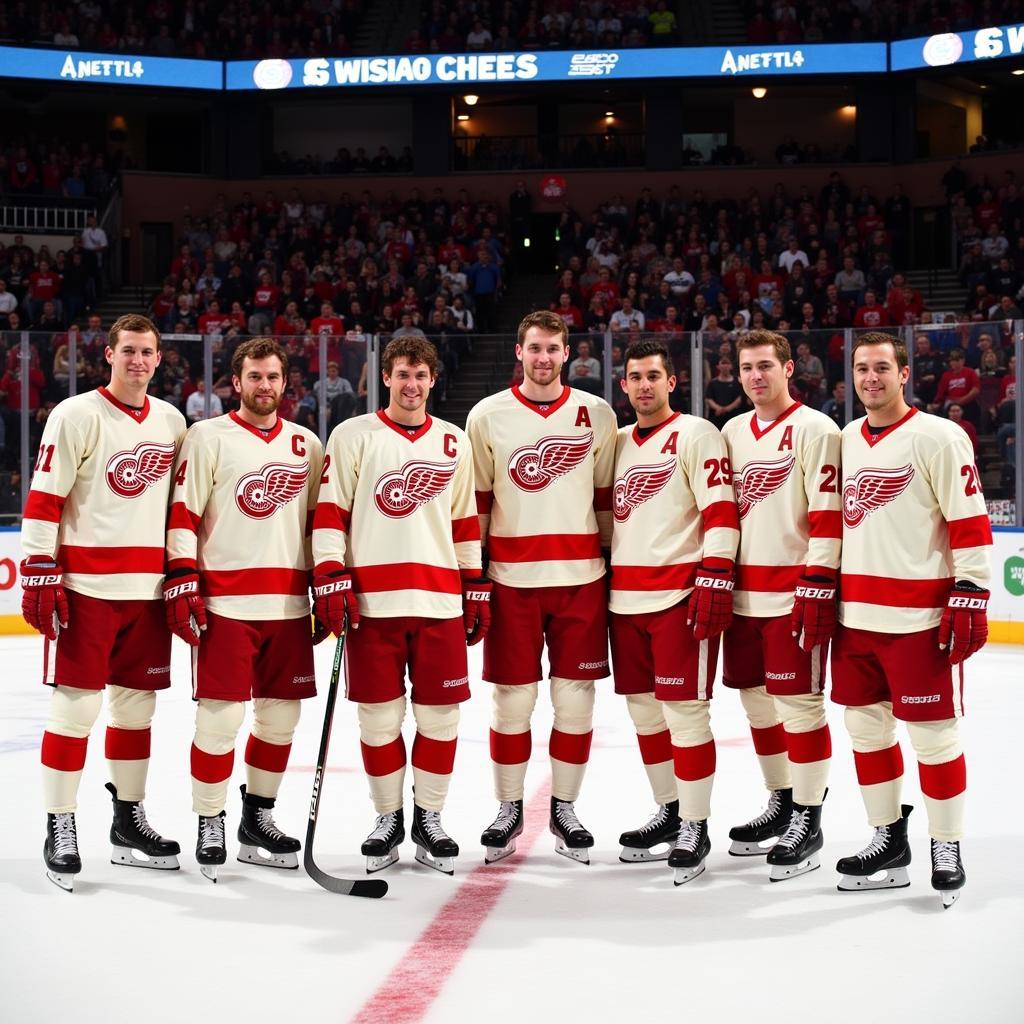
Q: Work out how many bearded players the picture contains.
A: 2